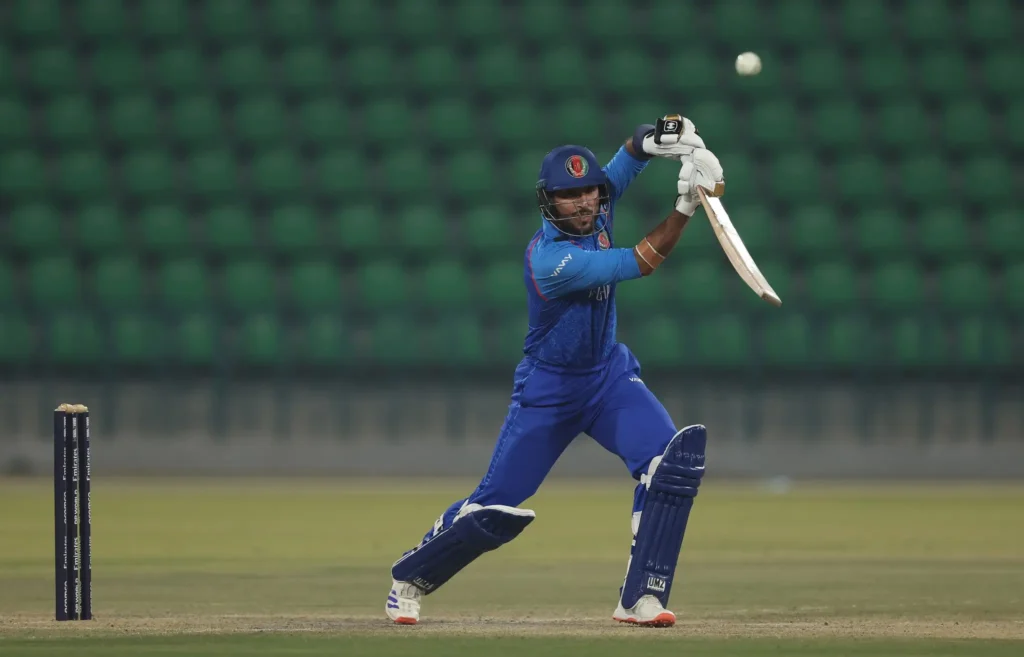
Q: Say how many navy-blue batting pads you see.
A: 2